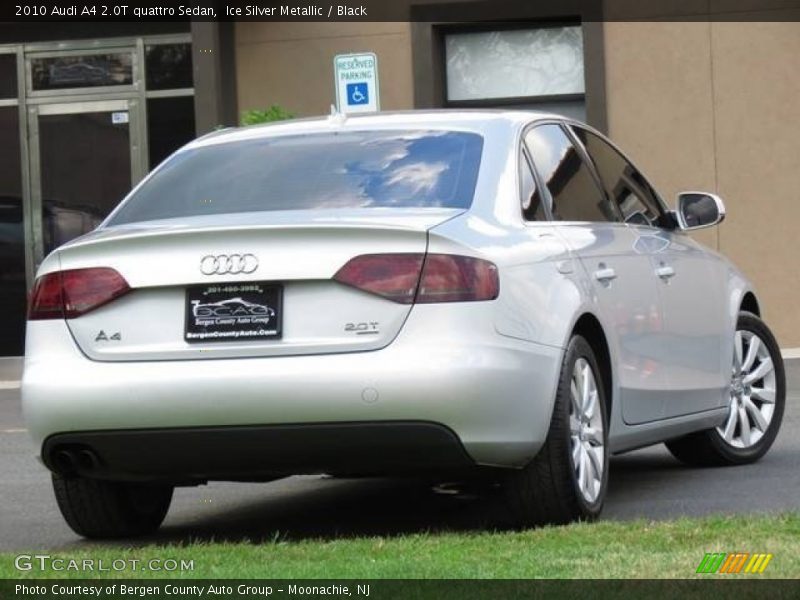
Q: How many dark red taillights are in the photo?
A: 2